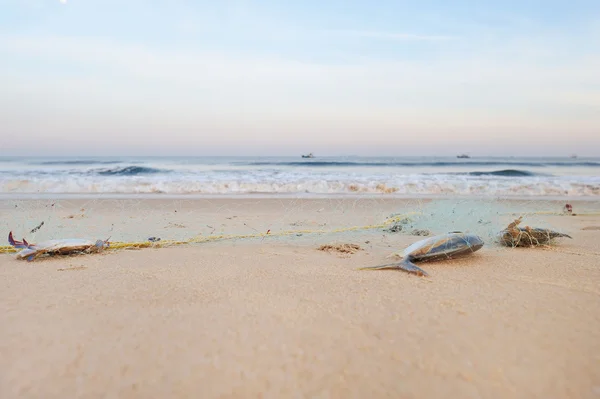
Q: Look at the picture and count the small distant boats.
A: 3